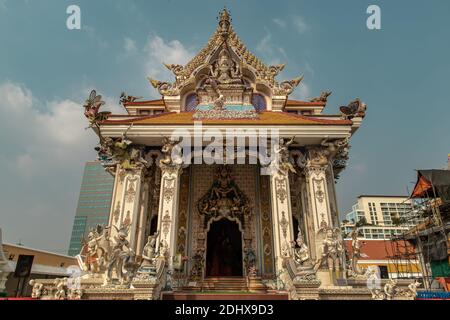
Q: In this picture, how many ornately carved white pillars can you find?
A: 4